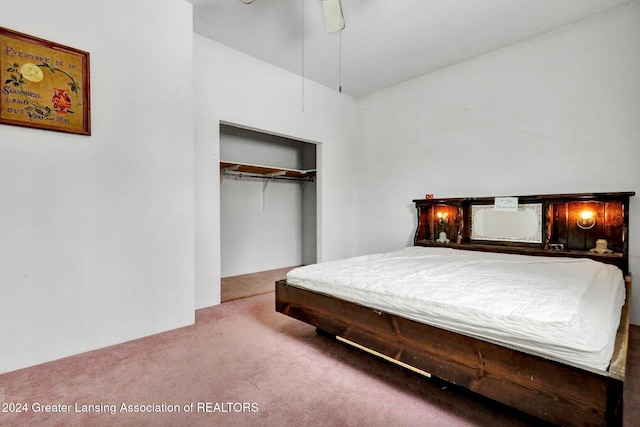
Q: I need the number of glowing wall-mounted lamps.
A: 2